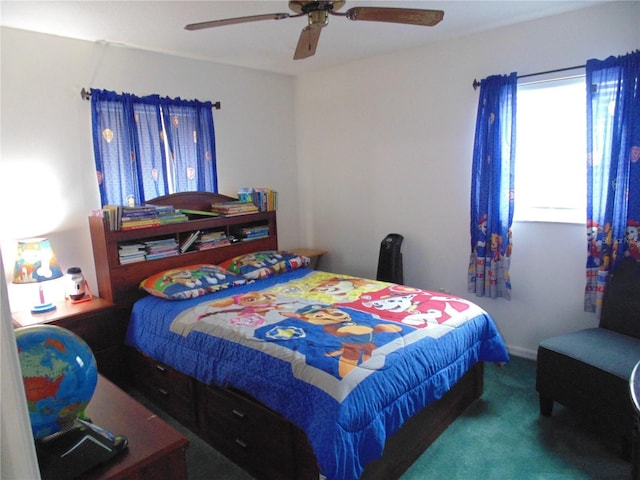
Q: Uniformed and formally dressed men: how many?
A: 0